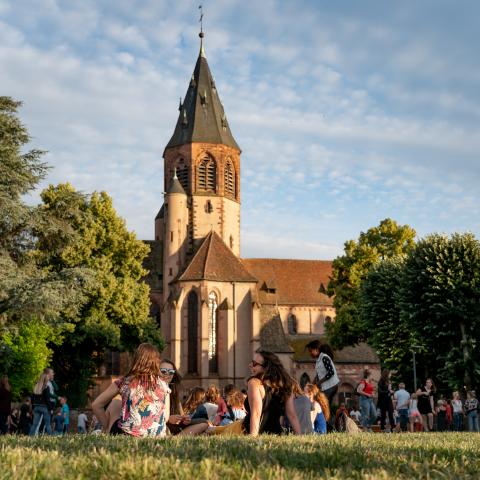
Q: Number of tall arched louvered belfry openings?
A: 3